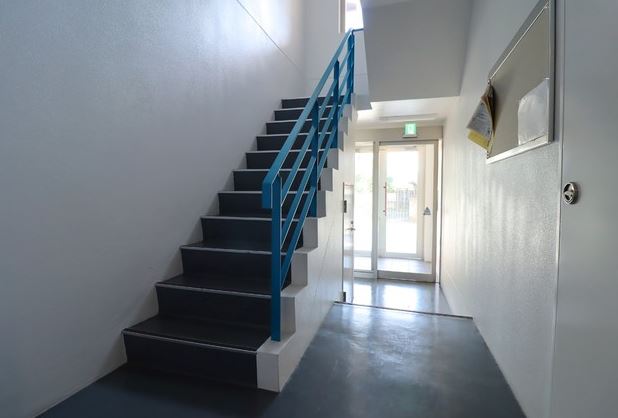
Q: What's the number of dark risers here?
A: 11